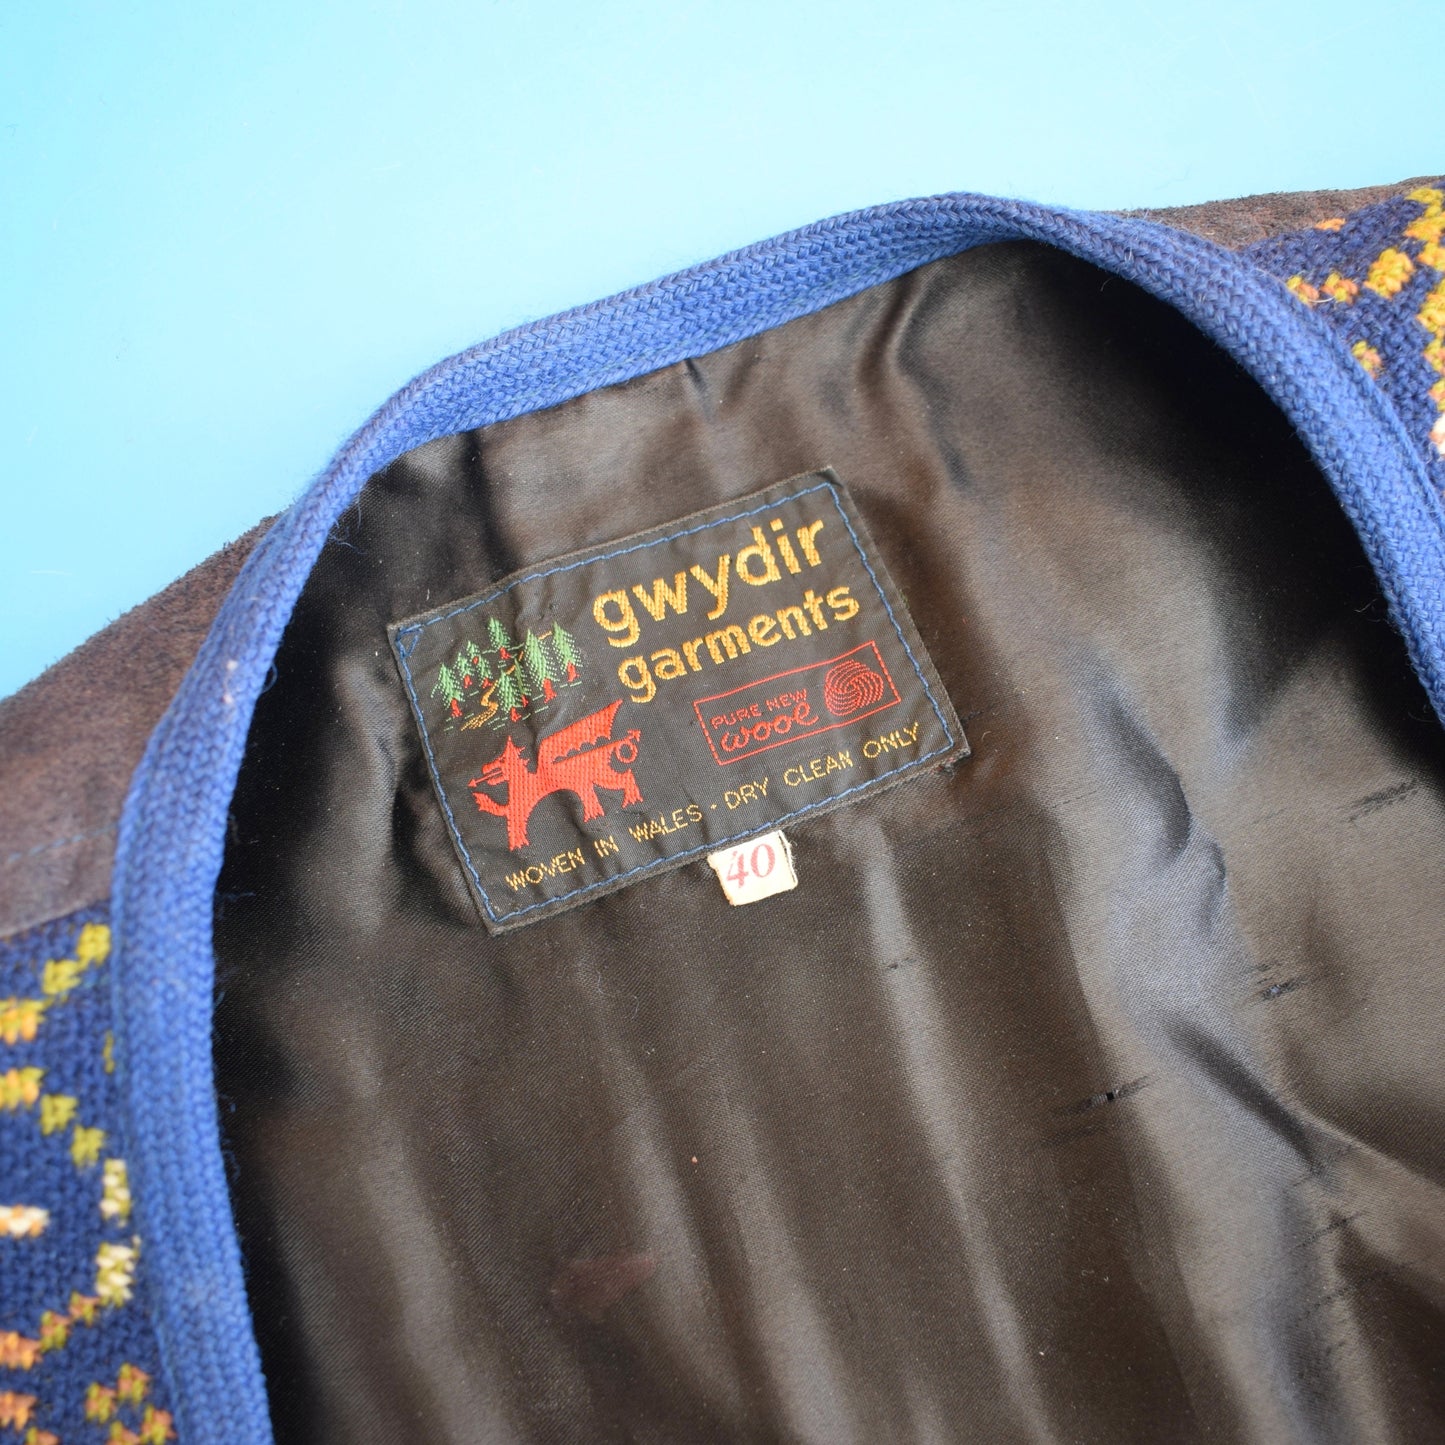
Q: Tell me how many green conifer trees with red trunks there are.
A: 9